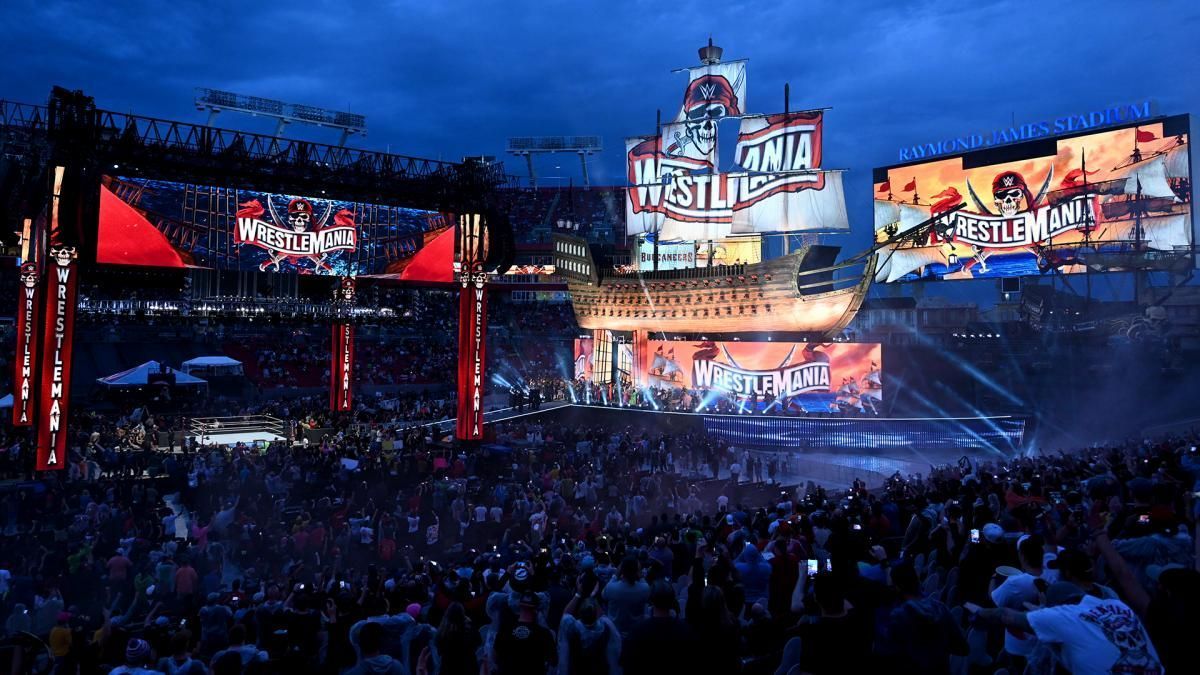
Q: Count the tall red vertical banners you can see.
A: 4